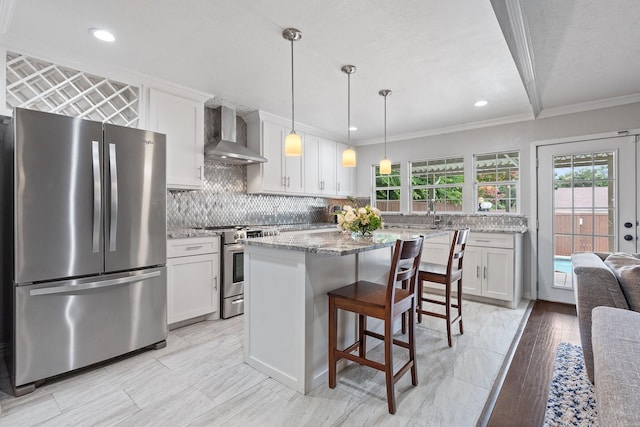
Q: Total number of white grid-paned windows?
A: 3